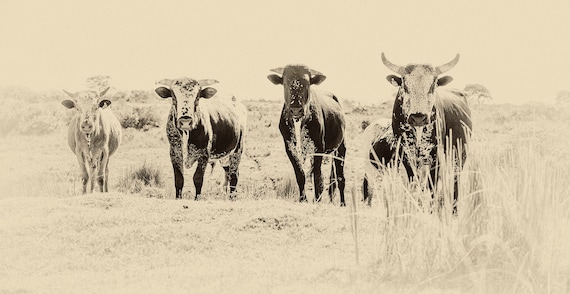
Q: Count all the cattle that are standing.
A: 4